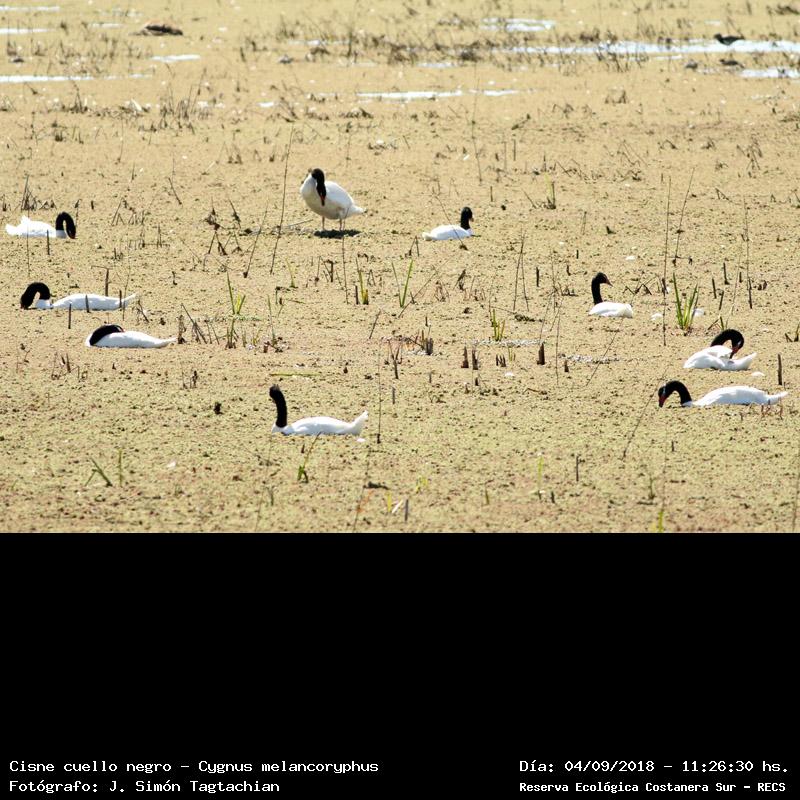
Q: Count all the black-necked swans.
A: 9